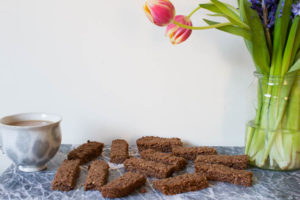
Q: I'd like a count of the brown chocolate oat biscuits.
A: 12